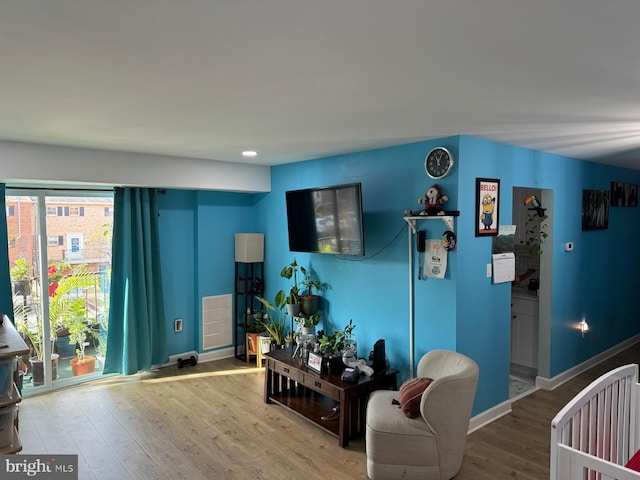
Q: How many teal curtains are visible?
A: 2